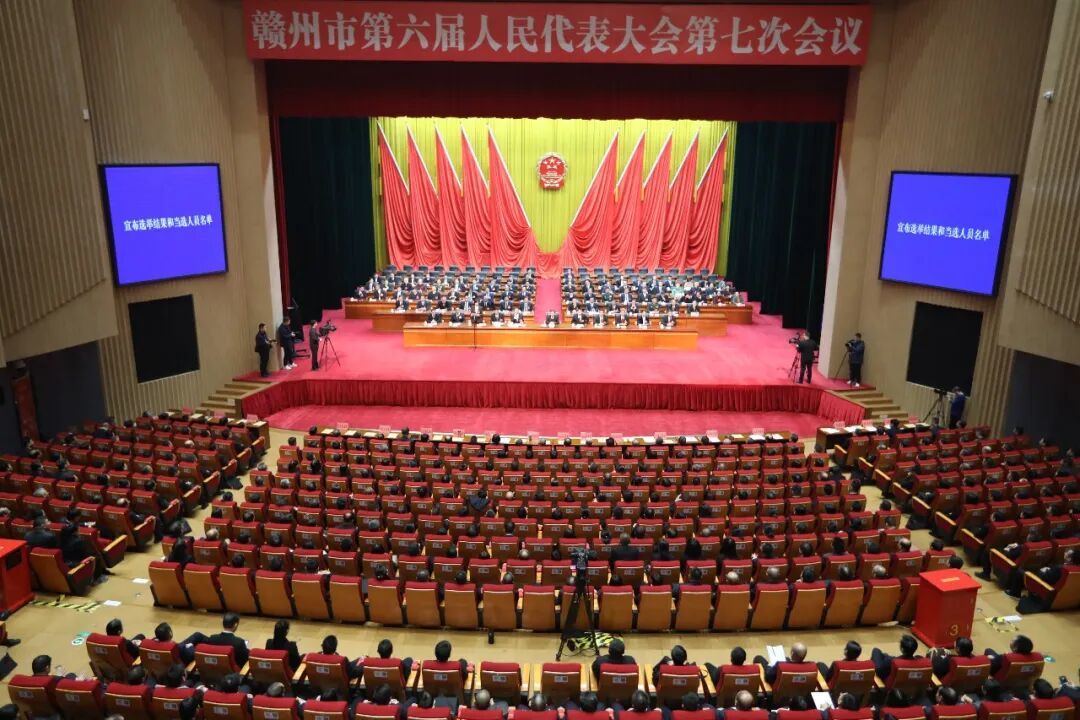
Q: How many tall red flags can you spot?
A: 10